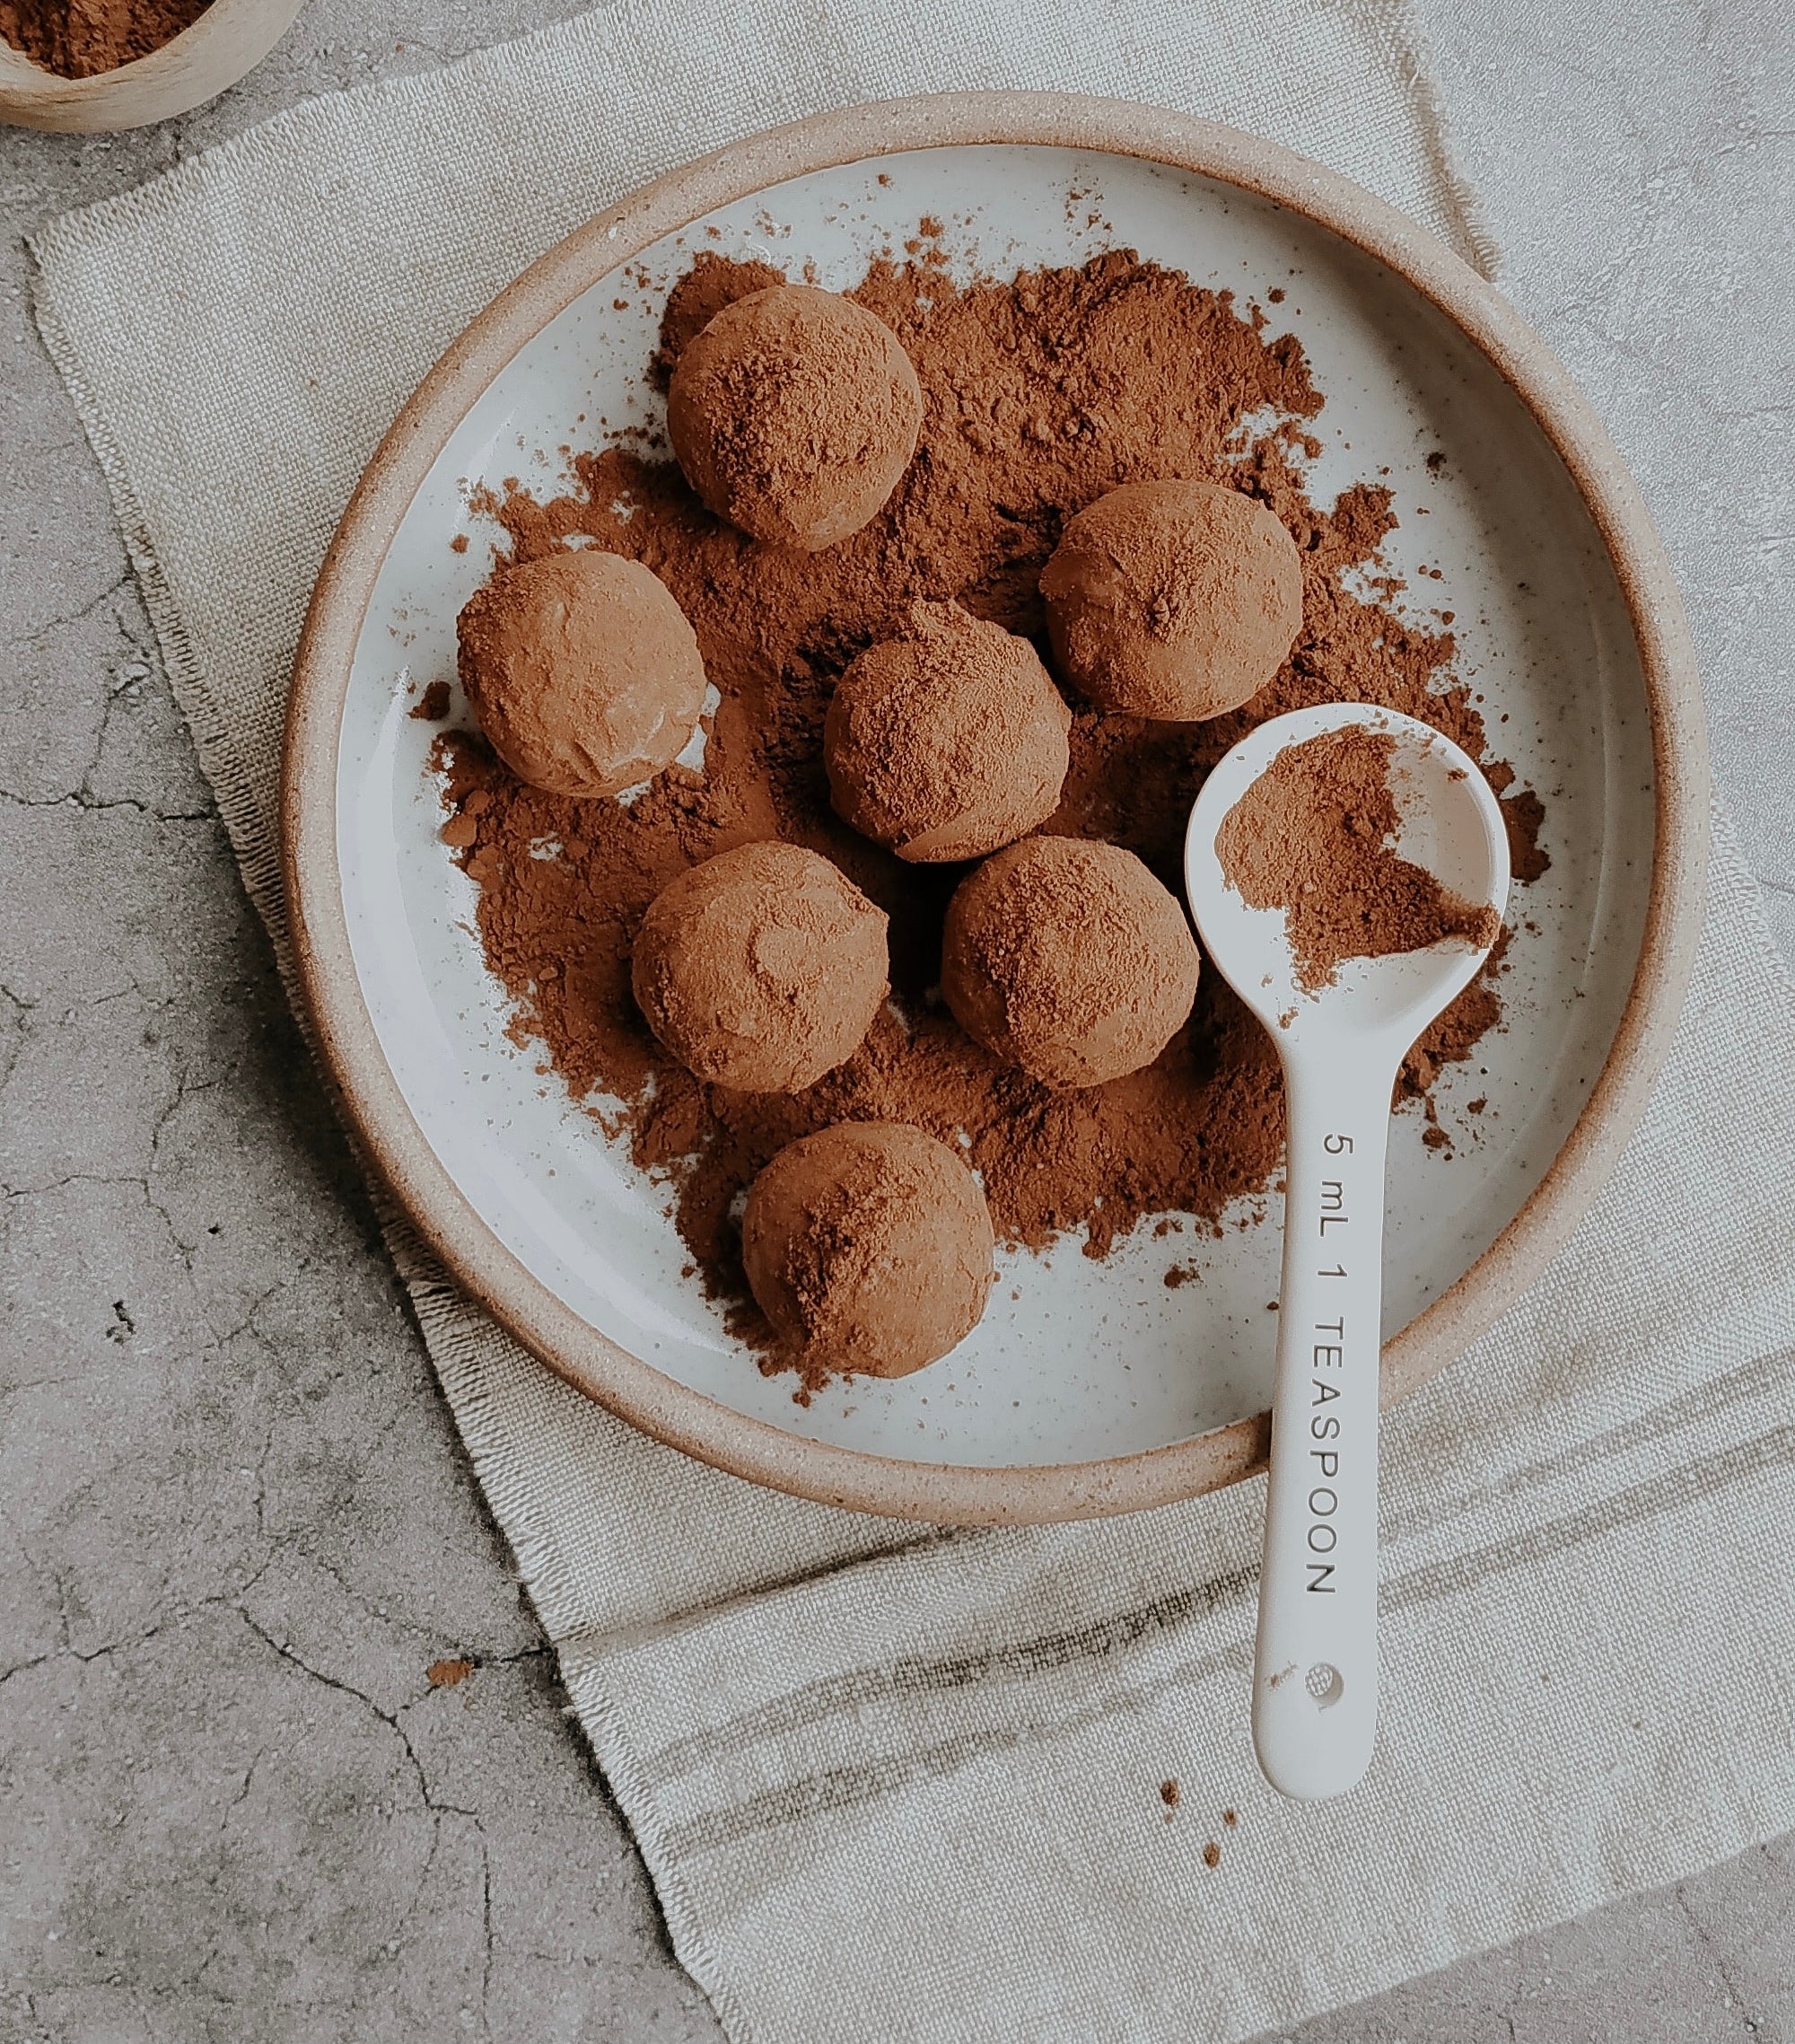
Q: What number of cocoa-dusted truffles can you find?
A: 7